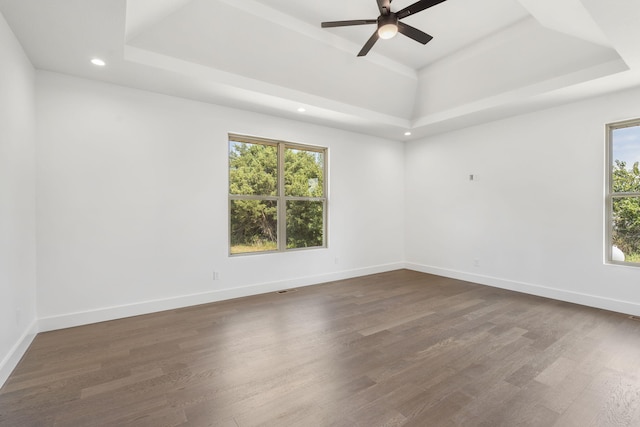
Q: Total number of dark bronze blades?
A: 5